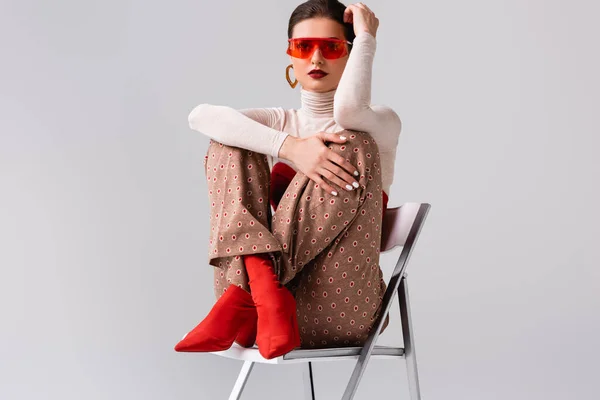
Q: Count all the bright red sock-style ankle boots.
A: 2